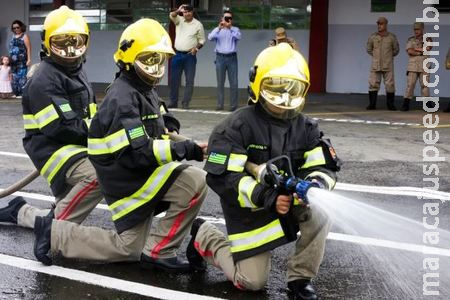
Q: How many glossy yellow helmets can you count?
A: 3